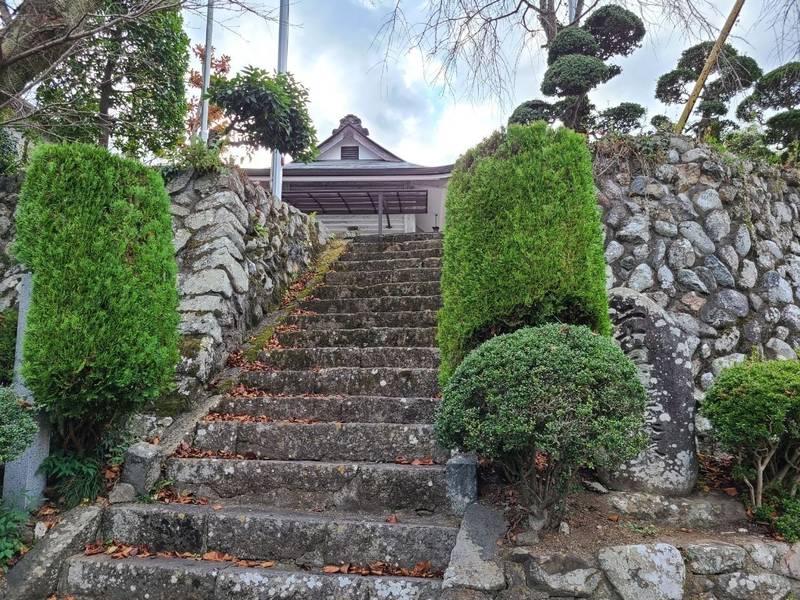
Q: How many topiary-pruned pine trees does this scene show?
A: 3